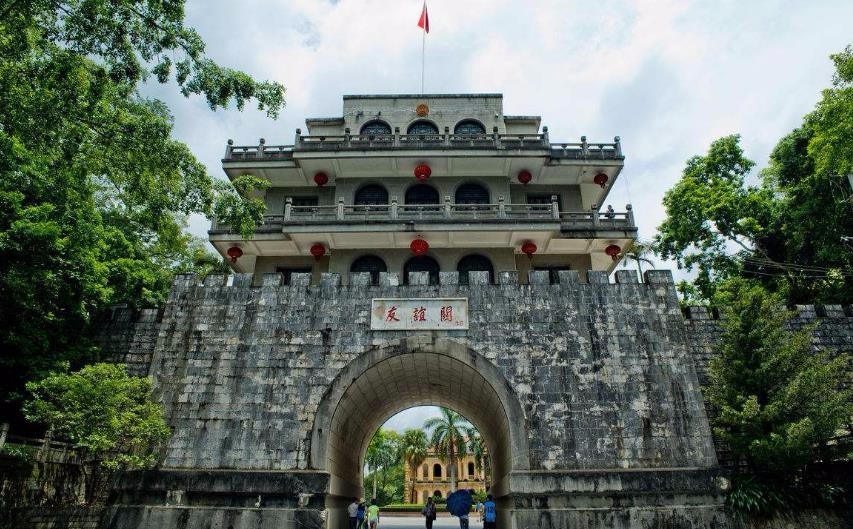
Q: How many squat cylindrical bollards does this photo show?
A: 0